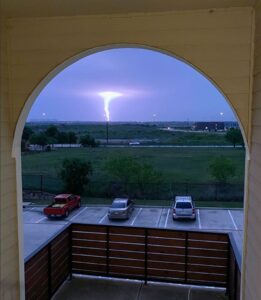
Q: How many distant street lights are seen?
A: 3